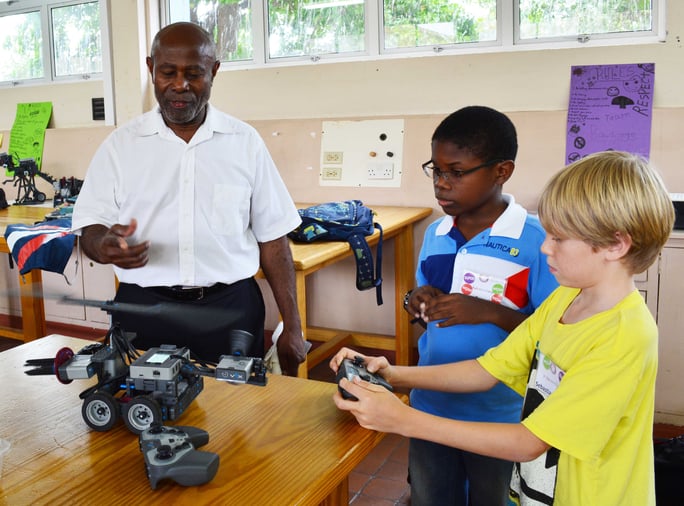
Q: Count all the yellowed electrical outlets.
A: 2